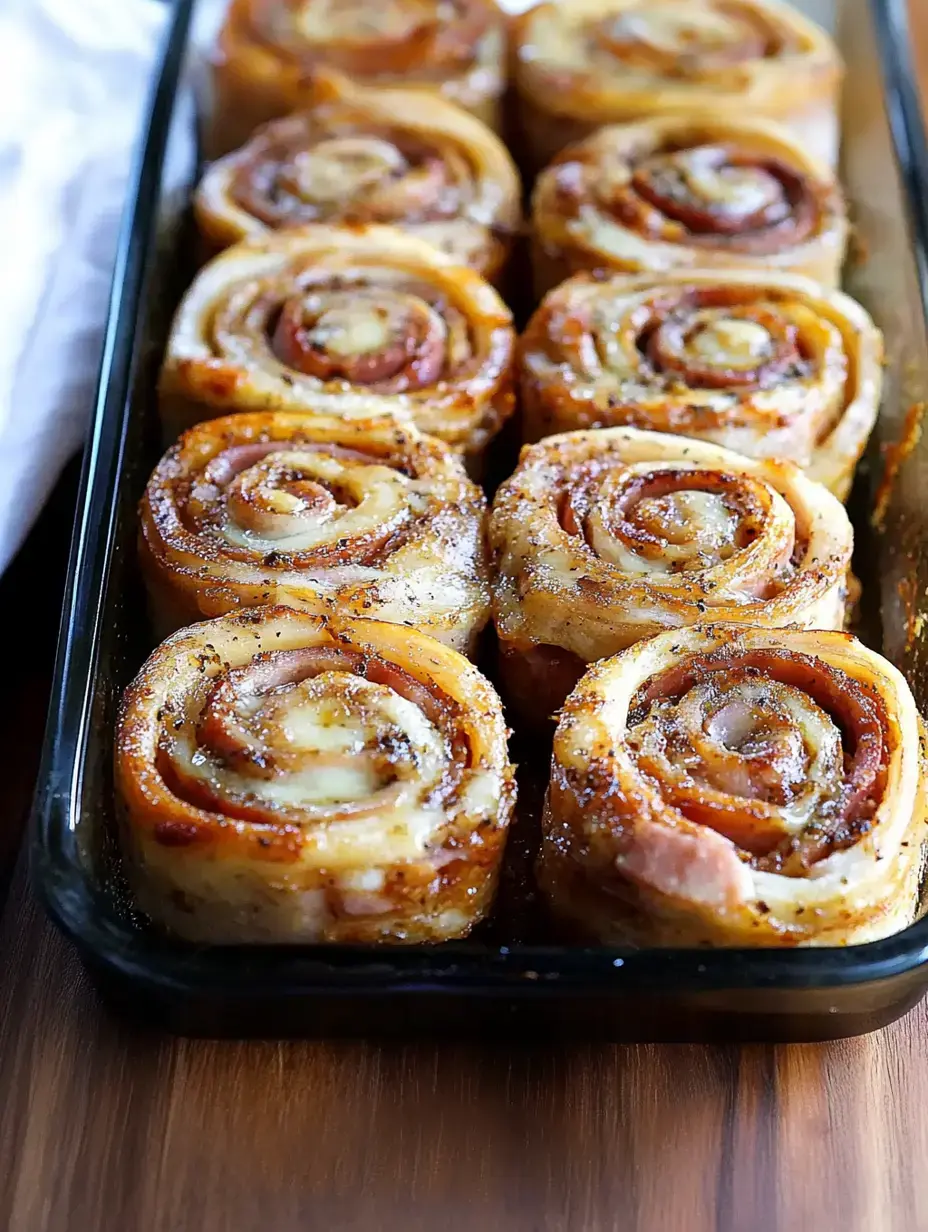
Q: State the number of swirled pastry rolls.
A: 10